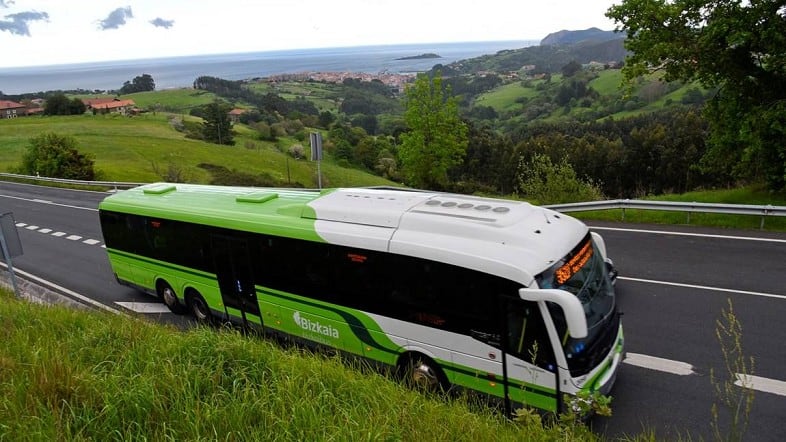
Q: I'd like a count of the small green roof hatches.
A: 2